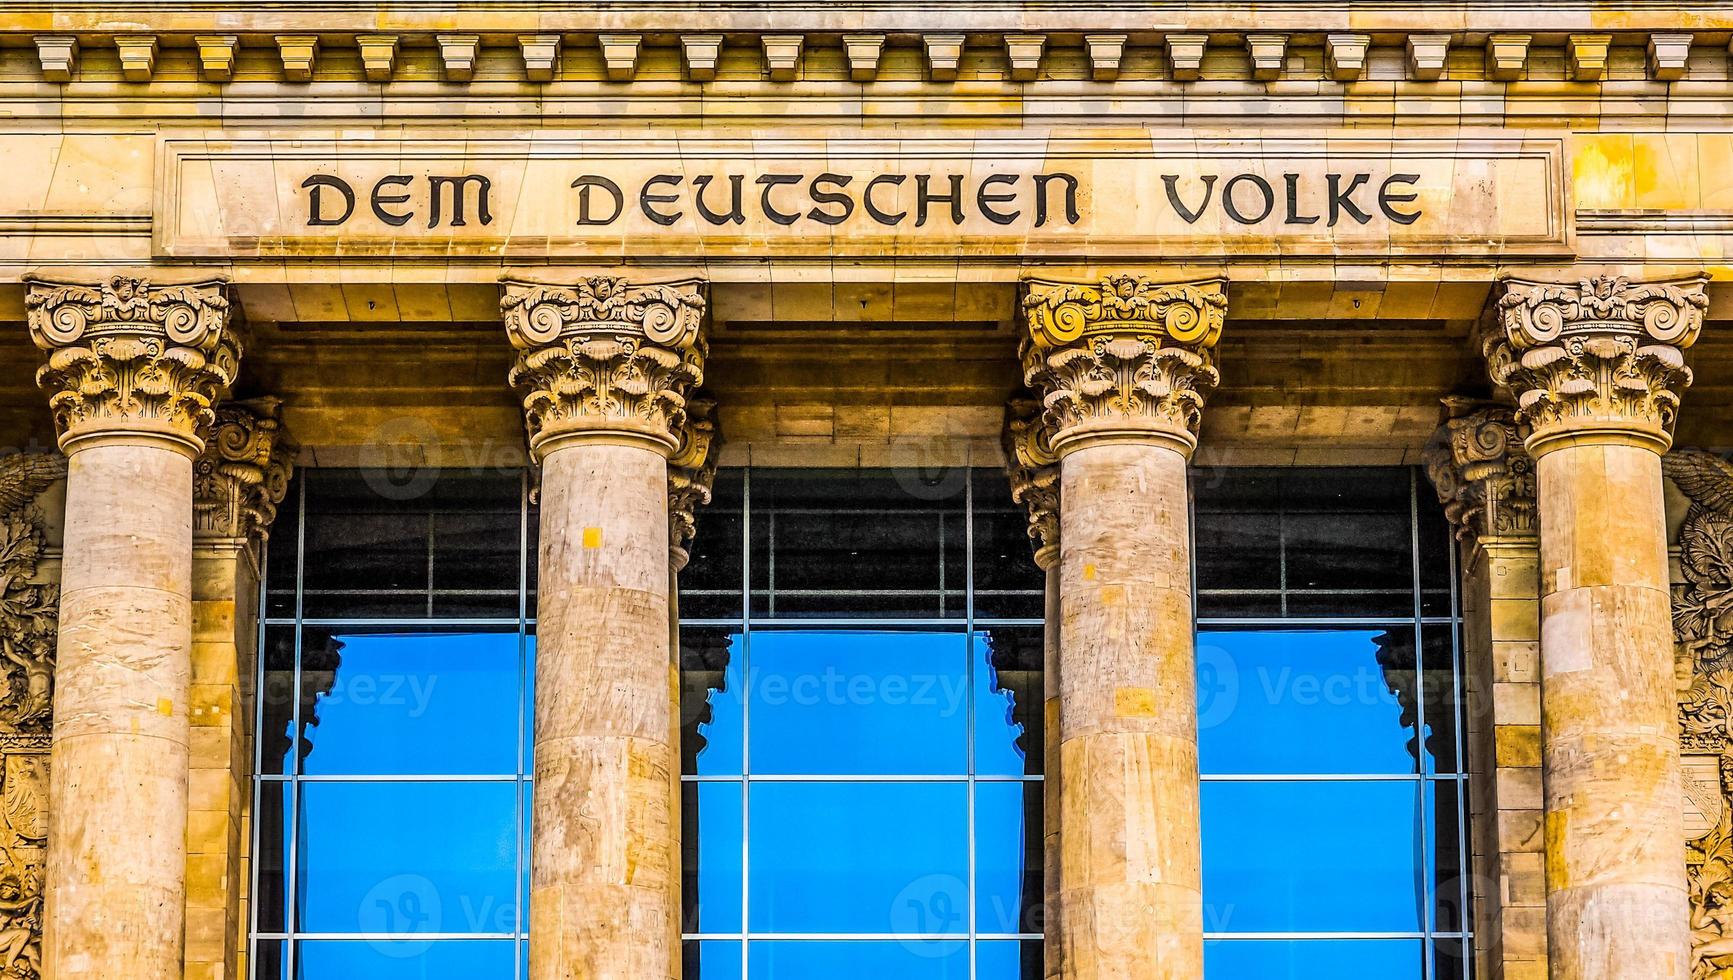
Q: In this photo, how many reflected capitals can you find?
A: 4